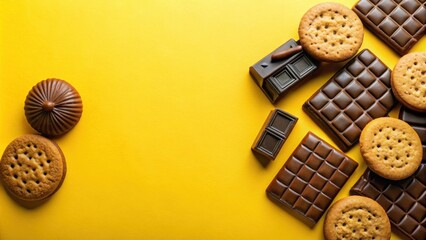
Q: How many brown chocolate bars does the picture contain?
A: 4